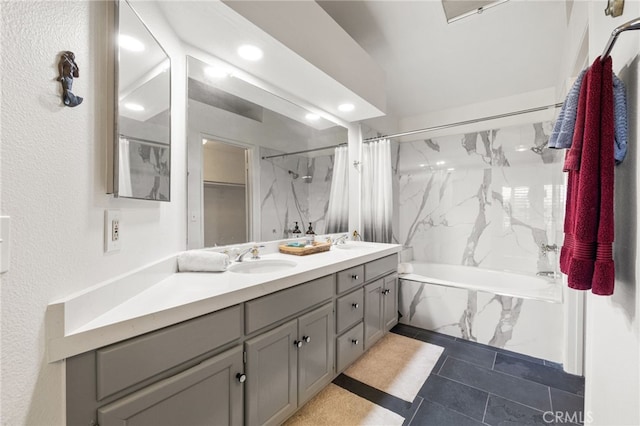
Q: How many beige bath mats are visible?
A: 2